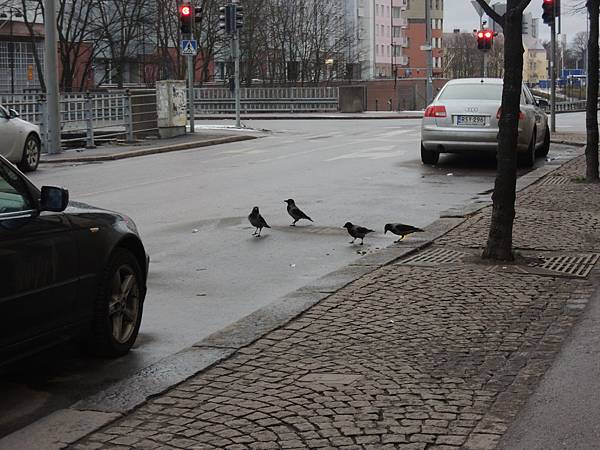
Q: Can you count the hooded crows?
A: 4